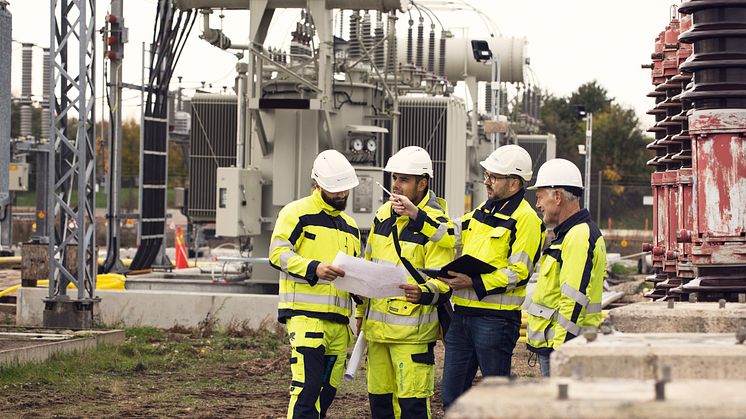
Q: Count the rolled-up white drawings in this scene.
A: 1